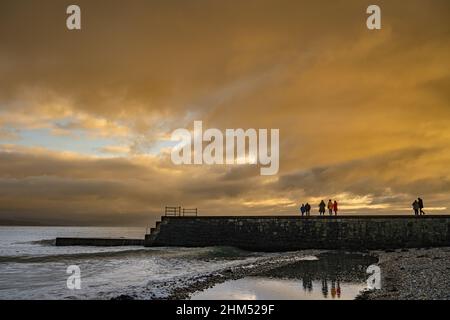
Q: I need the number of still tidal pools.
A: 1